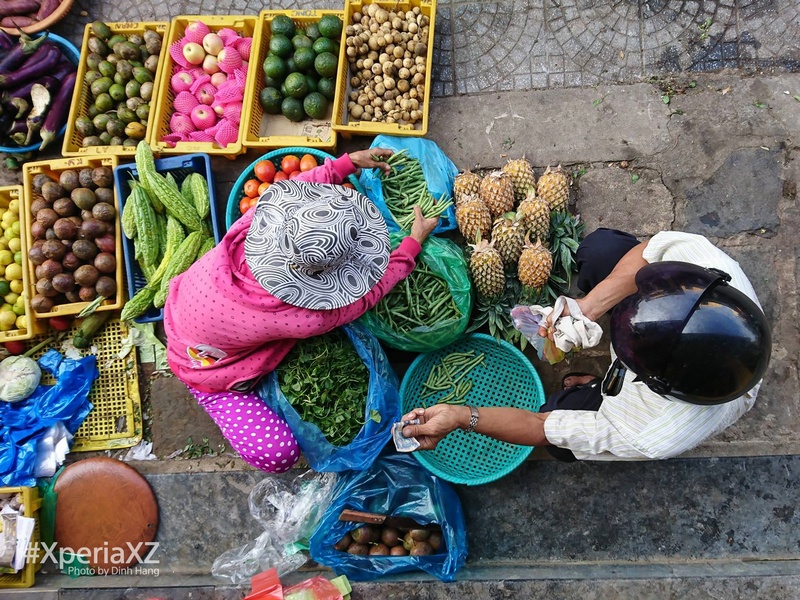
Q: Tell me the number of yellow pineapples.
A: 9